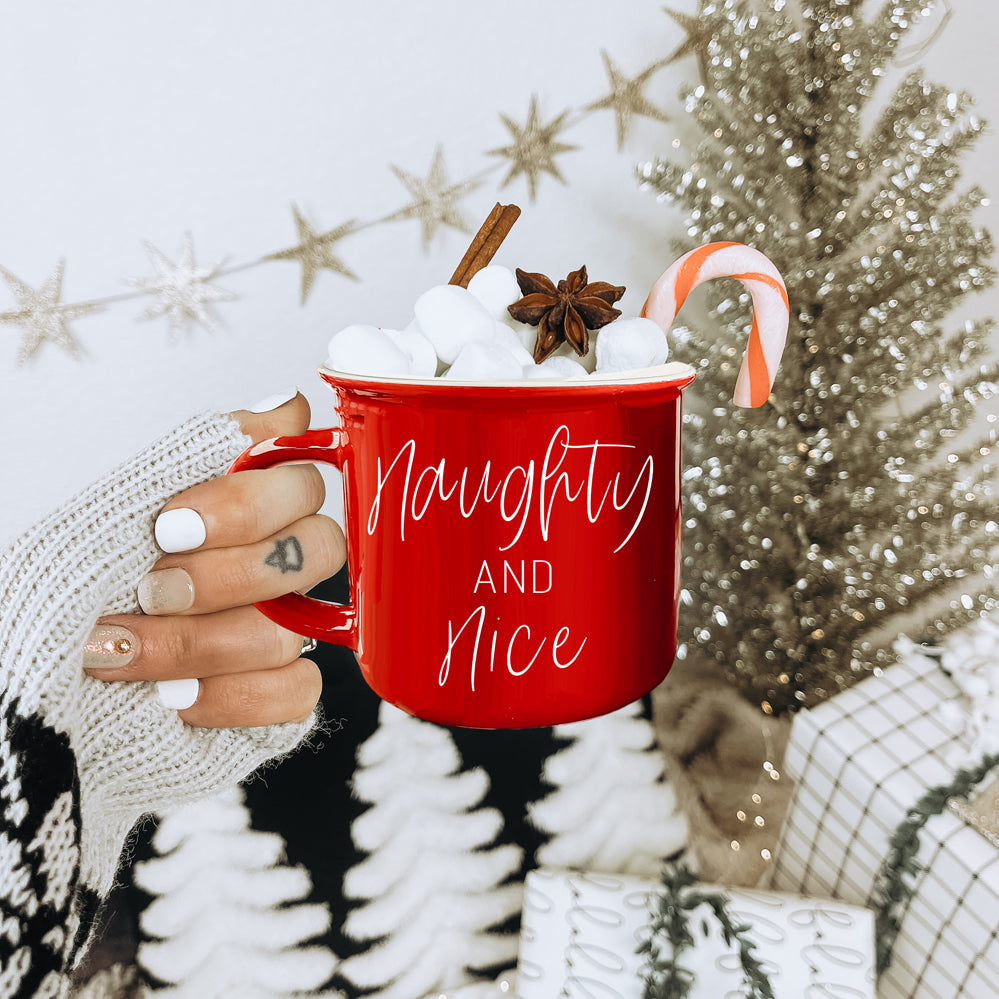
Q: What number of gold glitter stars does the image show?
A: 7